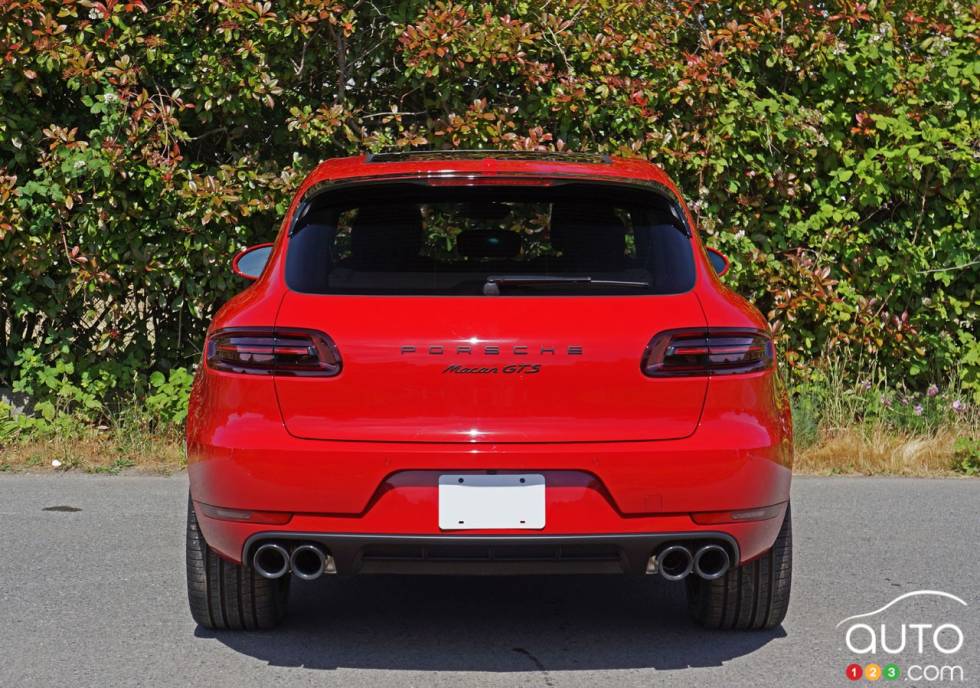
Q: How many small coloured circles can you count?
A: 3